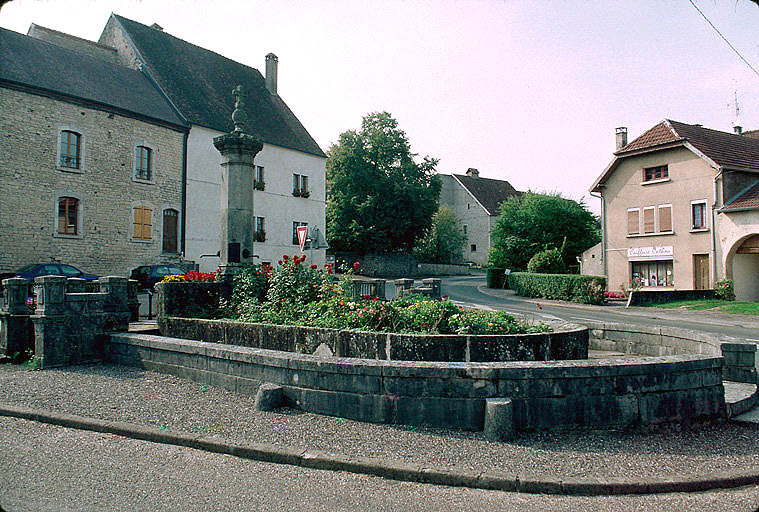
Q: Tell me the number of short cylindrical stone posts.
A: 2